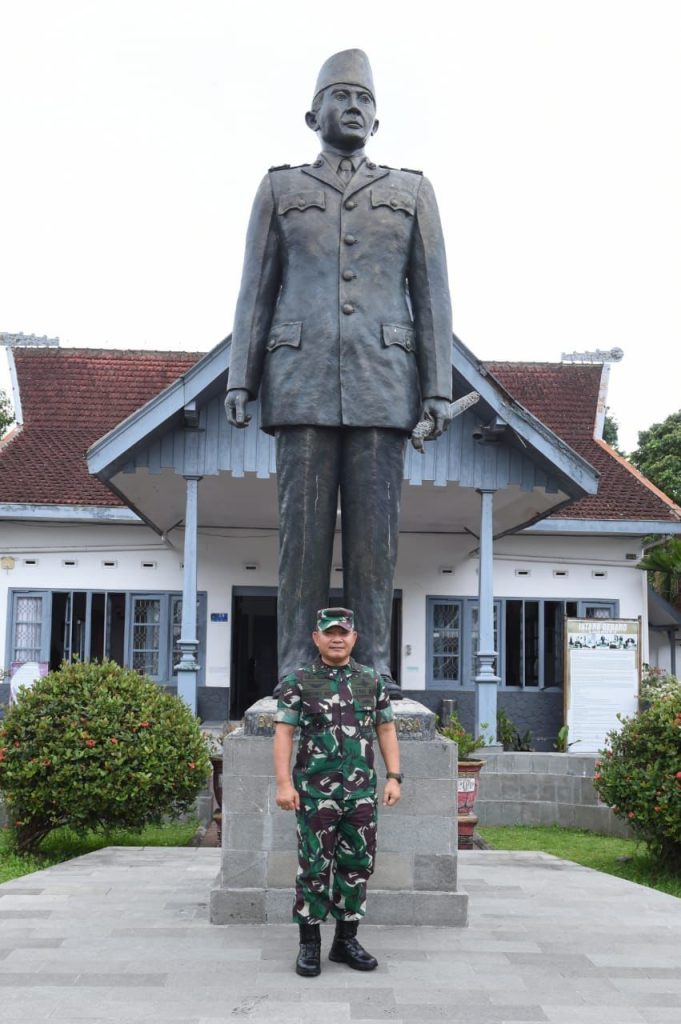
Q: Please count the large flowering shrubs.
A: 2